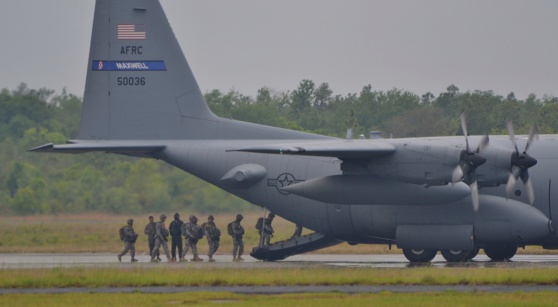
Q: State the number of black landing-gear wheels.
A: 3